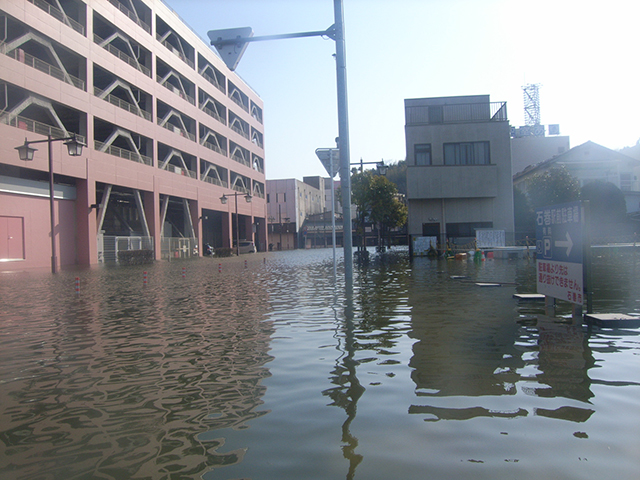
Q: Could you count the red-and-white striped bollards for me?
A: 6